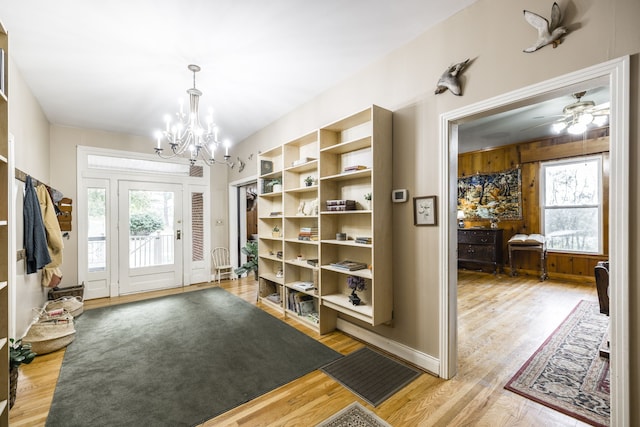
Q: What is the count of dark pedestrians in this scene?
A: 0